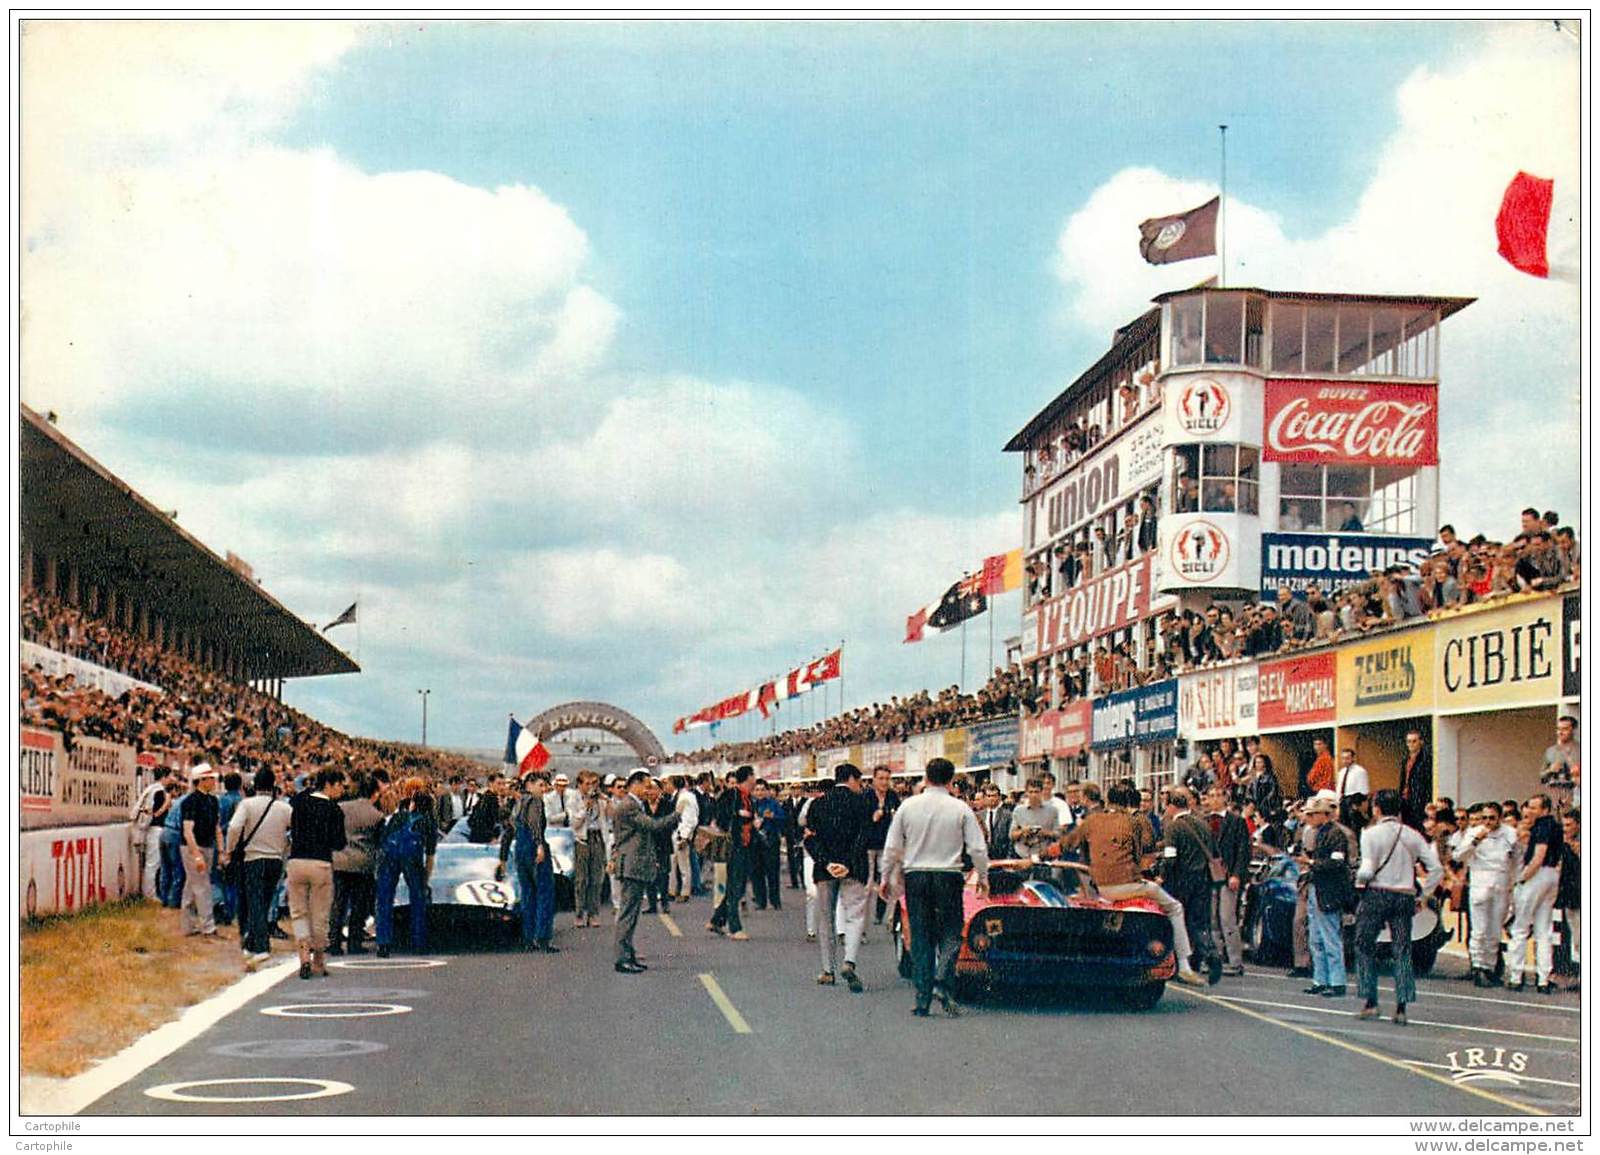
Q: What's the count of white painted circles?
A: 3